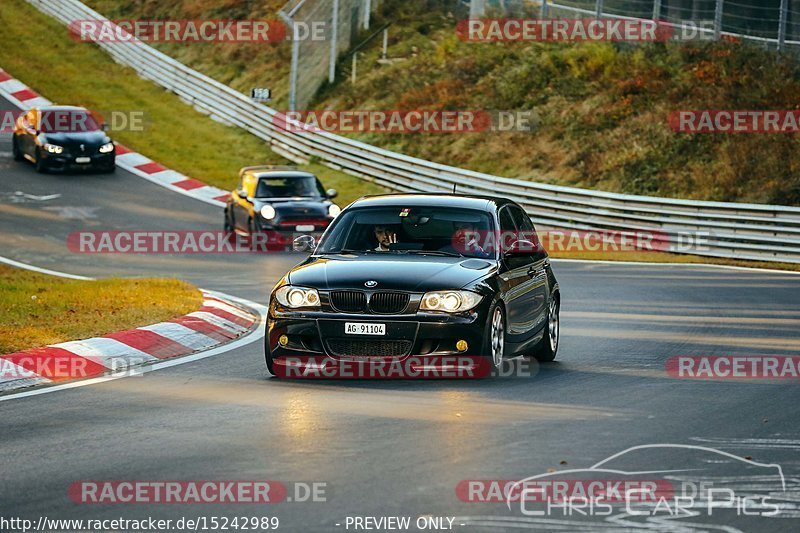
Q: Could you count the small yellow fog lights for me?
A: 2